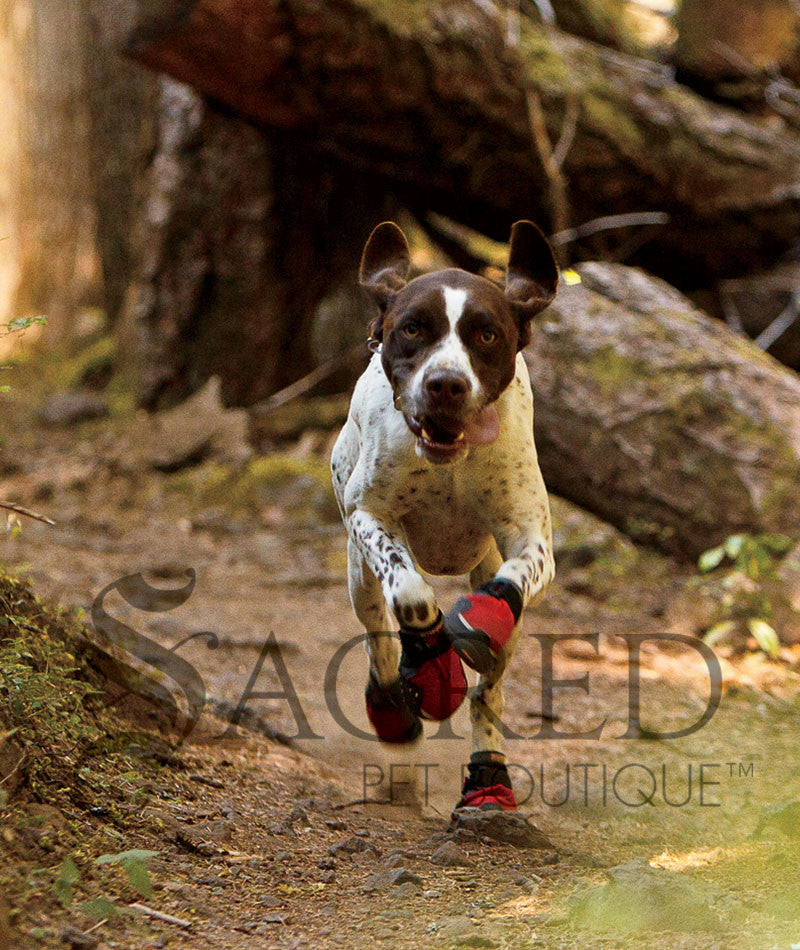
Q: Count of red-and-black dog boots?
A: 4